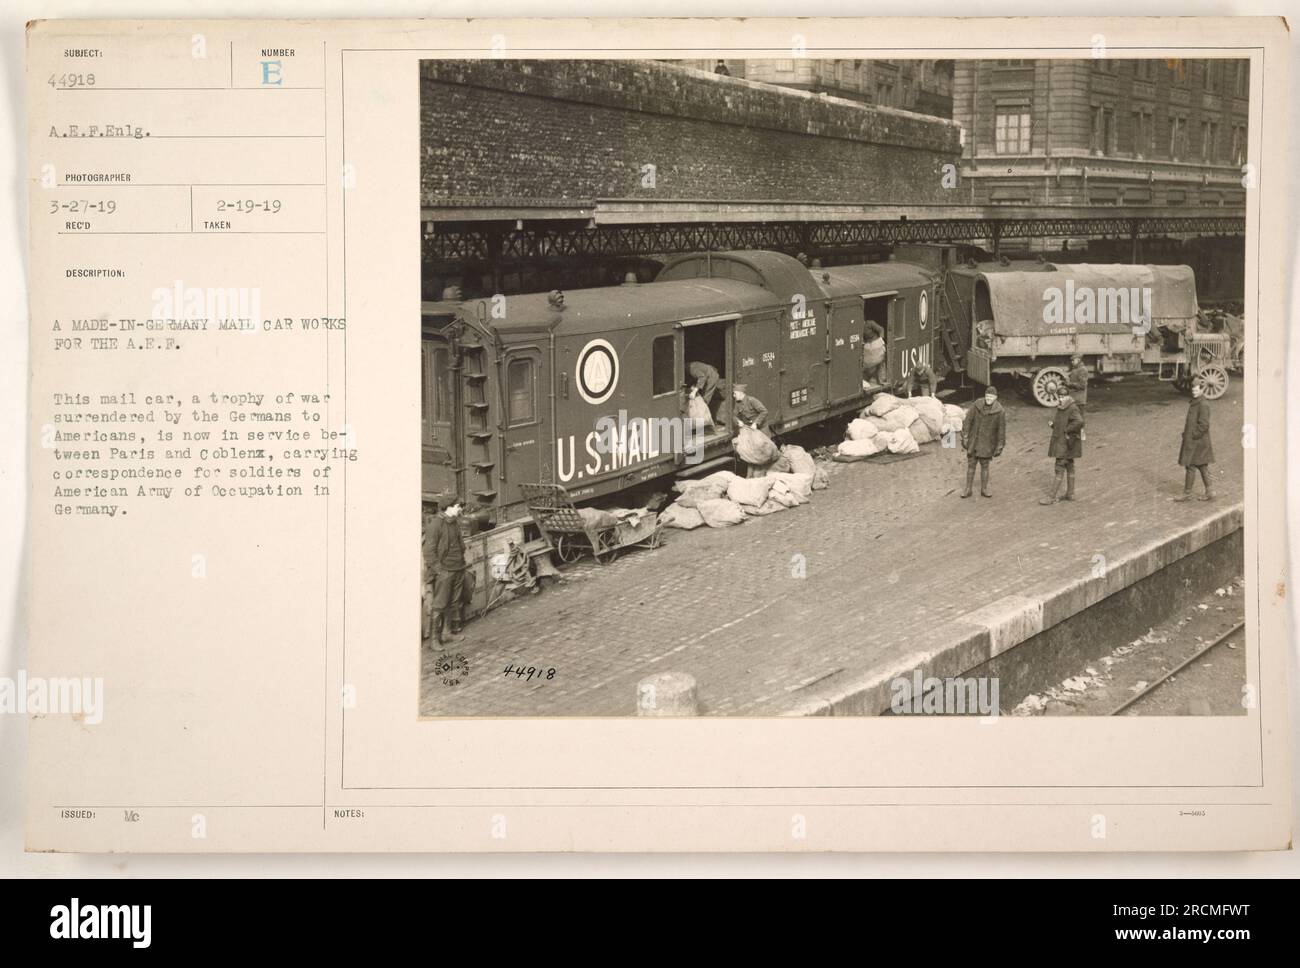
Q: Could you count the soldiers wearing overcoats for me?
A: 3